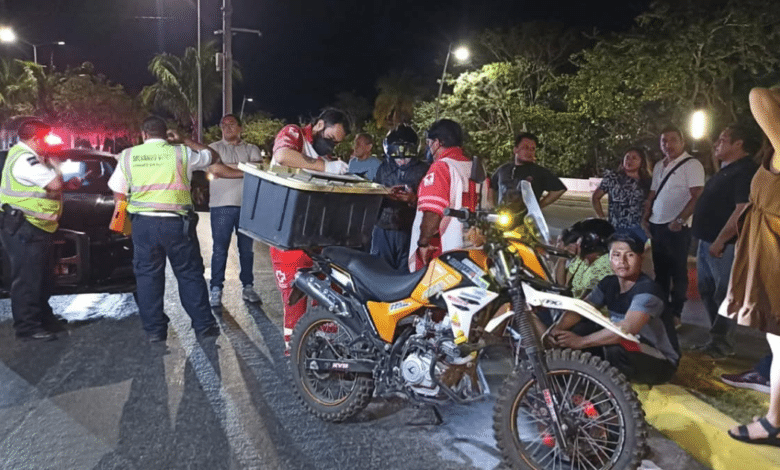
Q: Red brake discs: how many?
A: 1